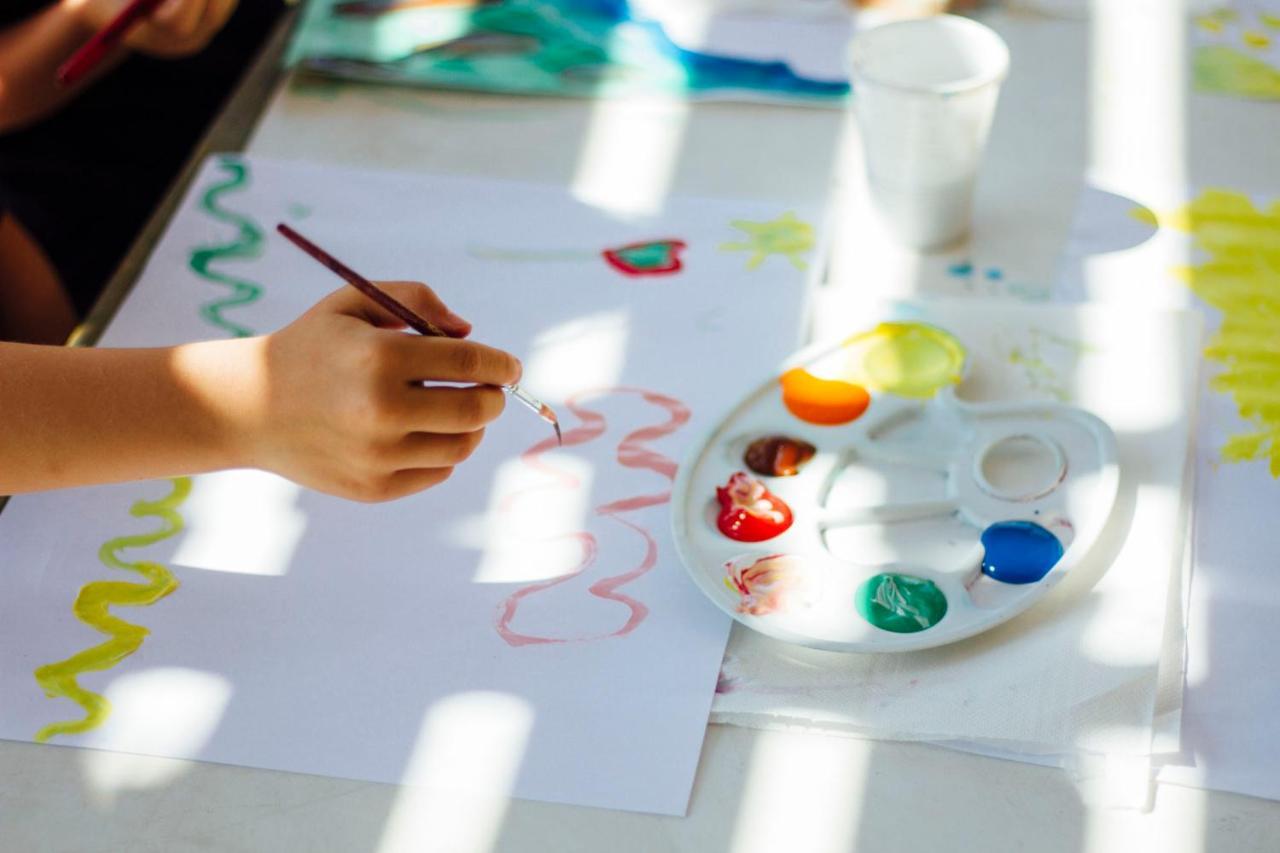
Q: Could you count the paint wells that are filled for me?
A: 7